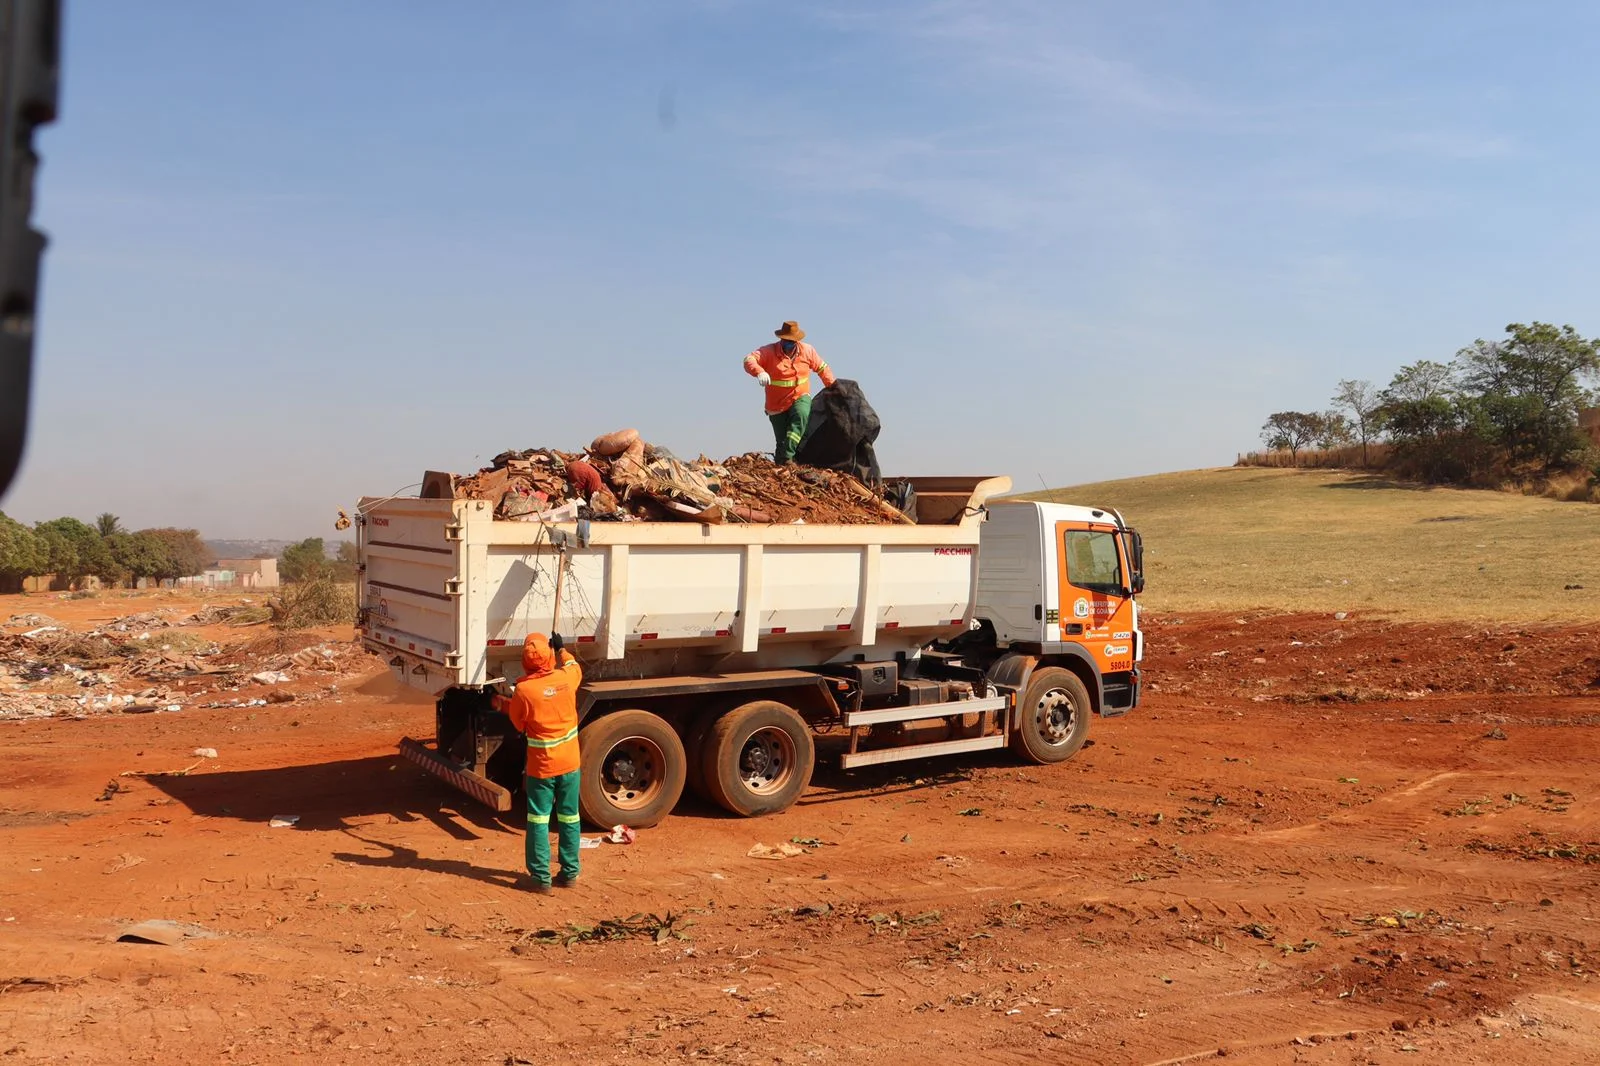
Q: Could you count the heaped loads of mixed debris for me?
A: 1